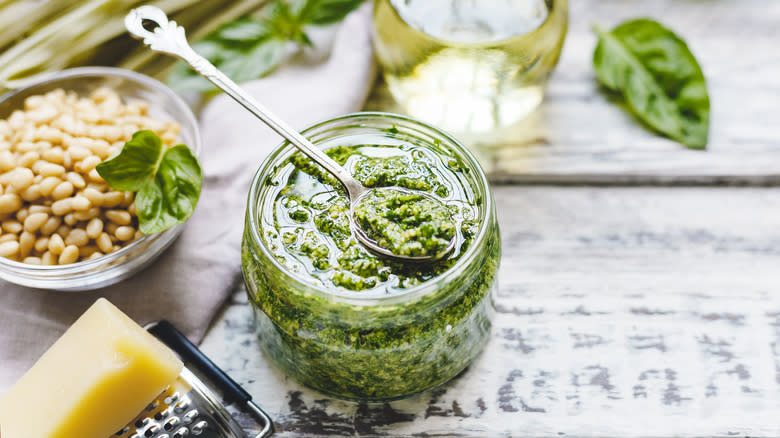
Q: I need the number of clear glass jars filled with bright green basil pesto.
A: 1